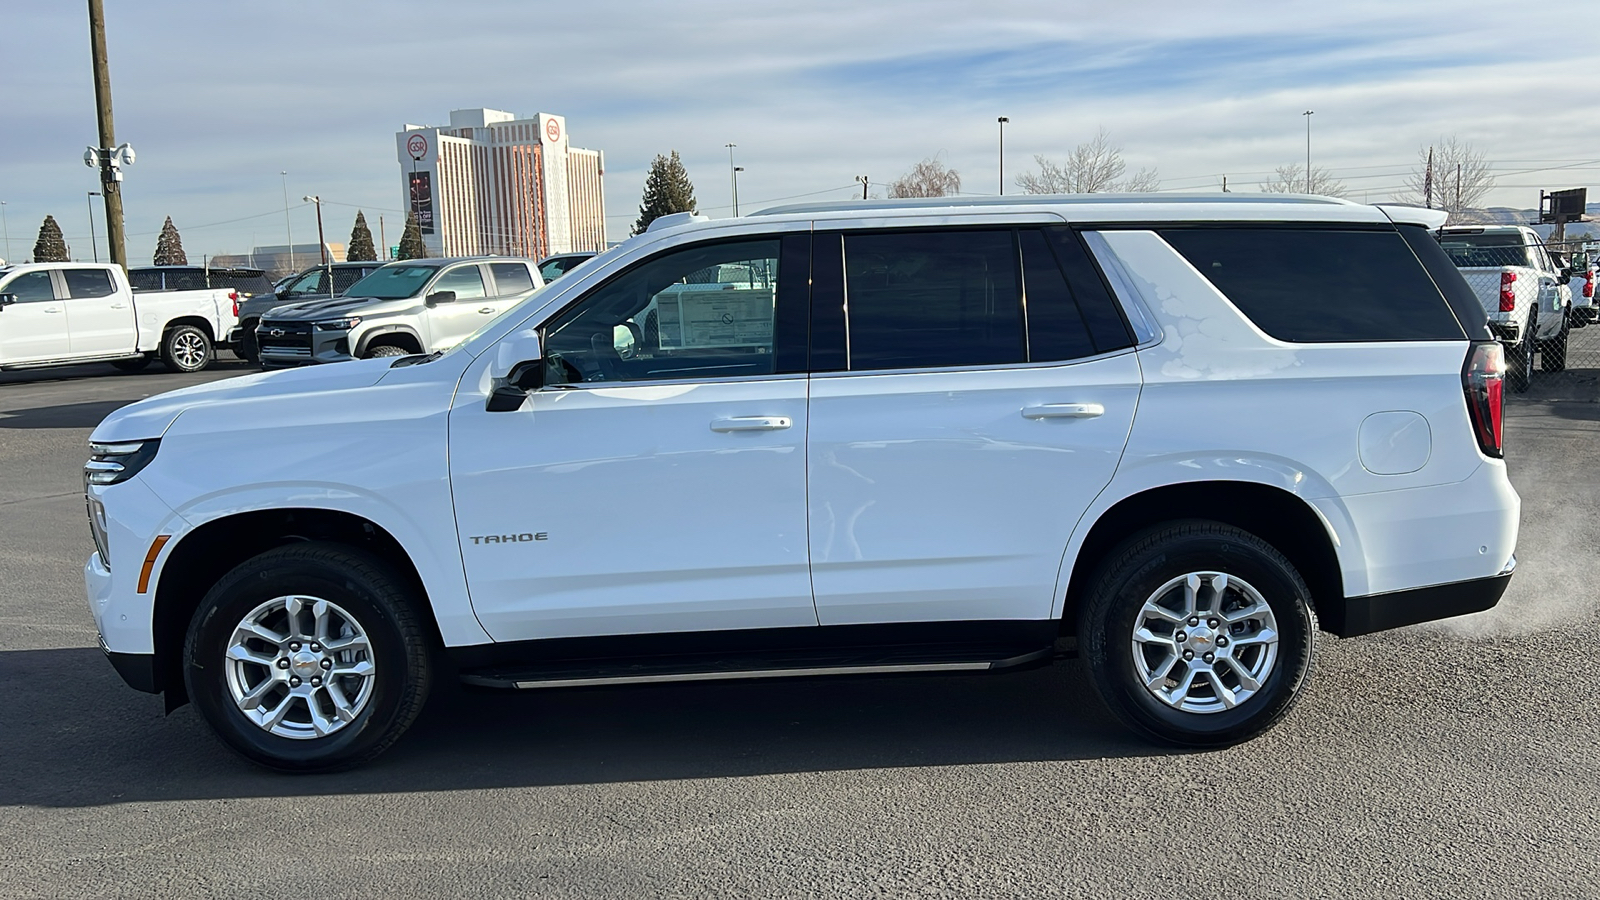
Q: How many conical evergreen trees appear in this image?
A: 5